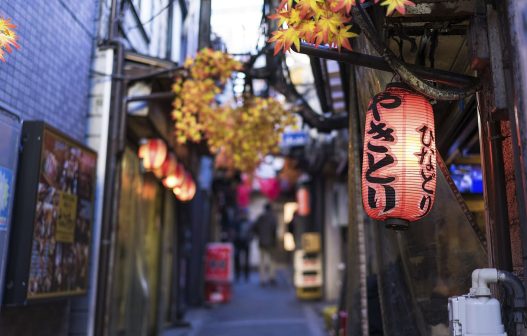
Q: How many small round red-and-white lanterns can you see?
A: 4